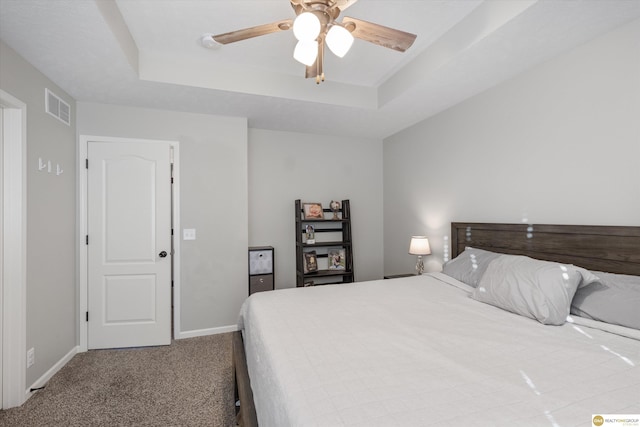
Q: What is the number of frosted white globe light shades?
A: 3